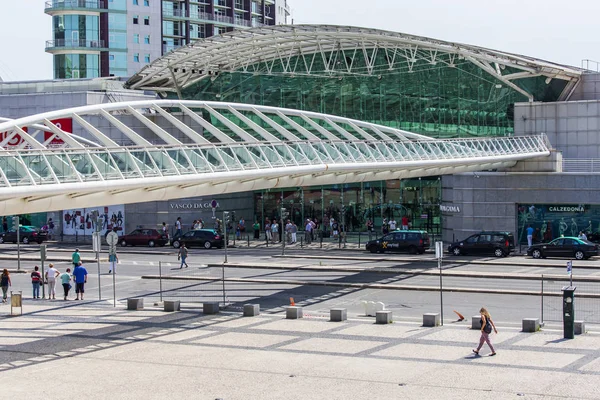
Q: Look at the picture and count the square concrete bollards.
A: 11